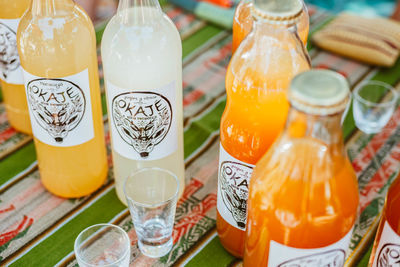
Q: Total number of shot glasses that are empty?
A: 3